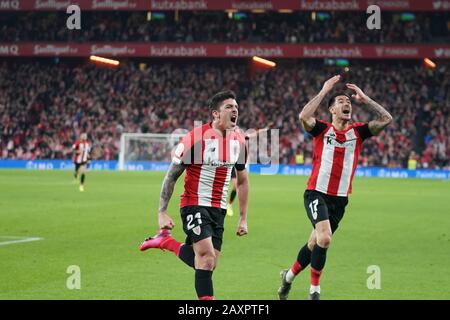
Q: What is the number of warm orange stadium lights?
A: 3